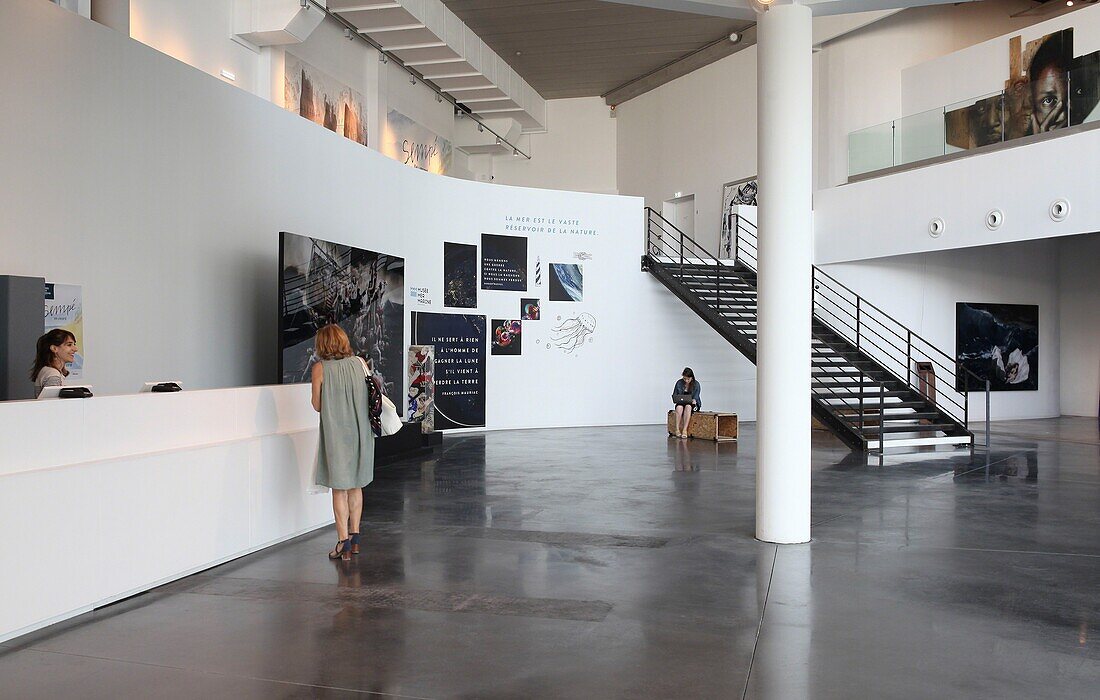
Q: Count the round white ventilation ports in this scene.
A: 3